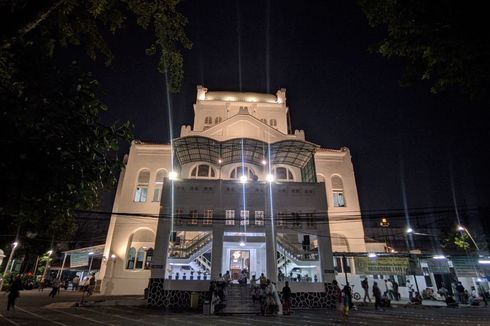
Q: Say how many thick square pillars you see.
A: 4